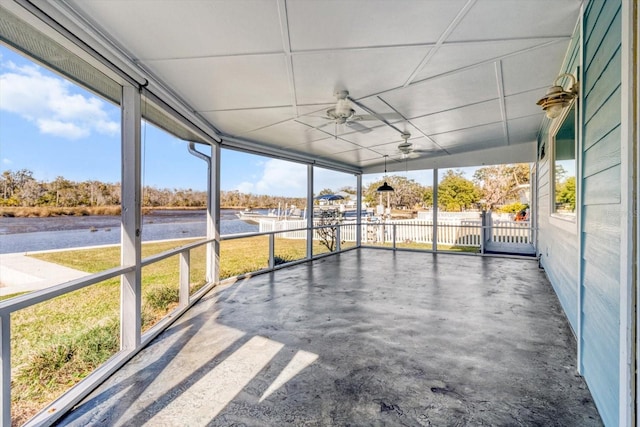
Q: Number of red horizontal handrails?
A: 0